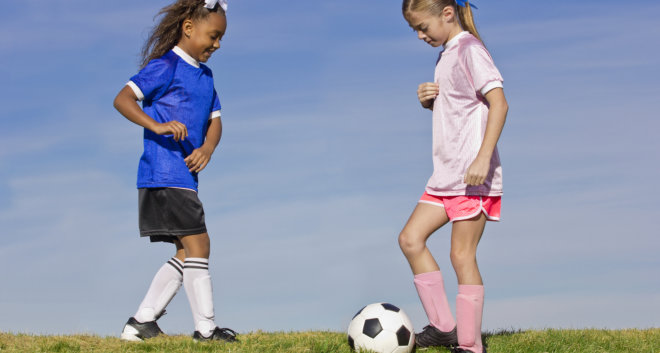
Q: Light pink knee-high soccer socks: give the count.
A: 2